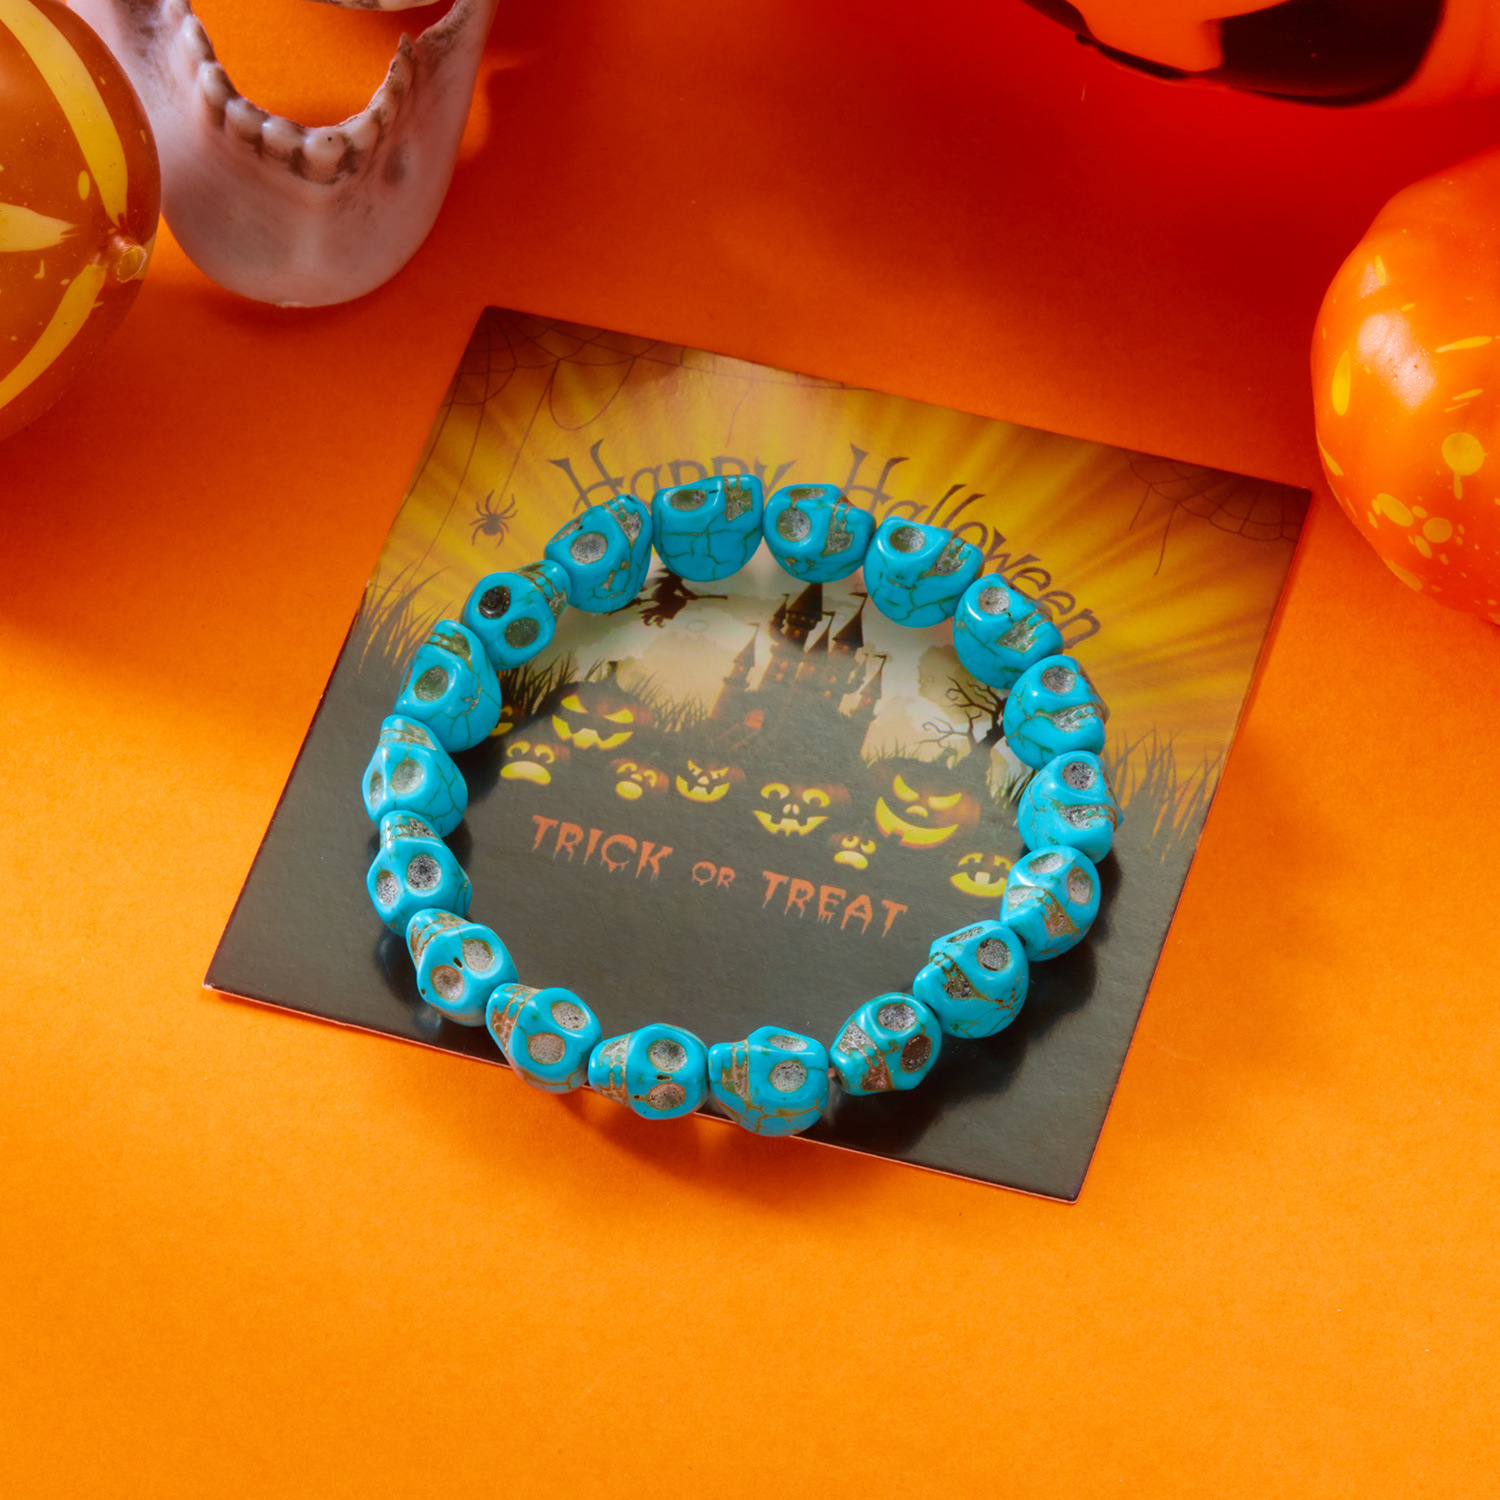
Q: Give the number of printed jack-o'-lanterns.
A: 9